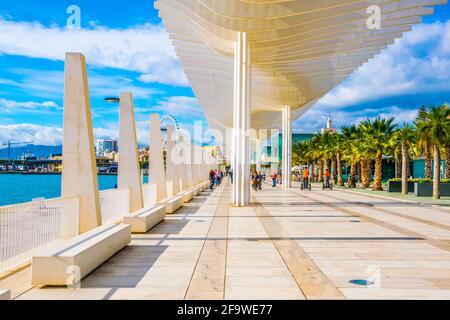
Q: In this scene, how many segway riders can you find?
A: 2